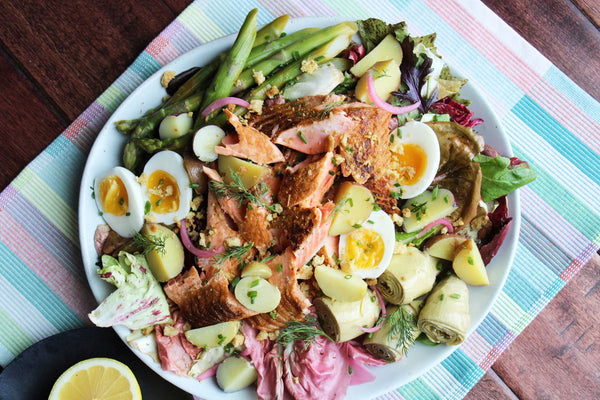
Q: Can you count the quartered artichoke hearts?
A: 4